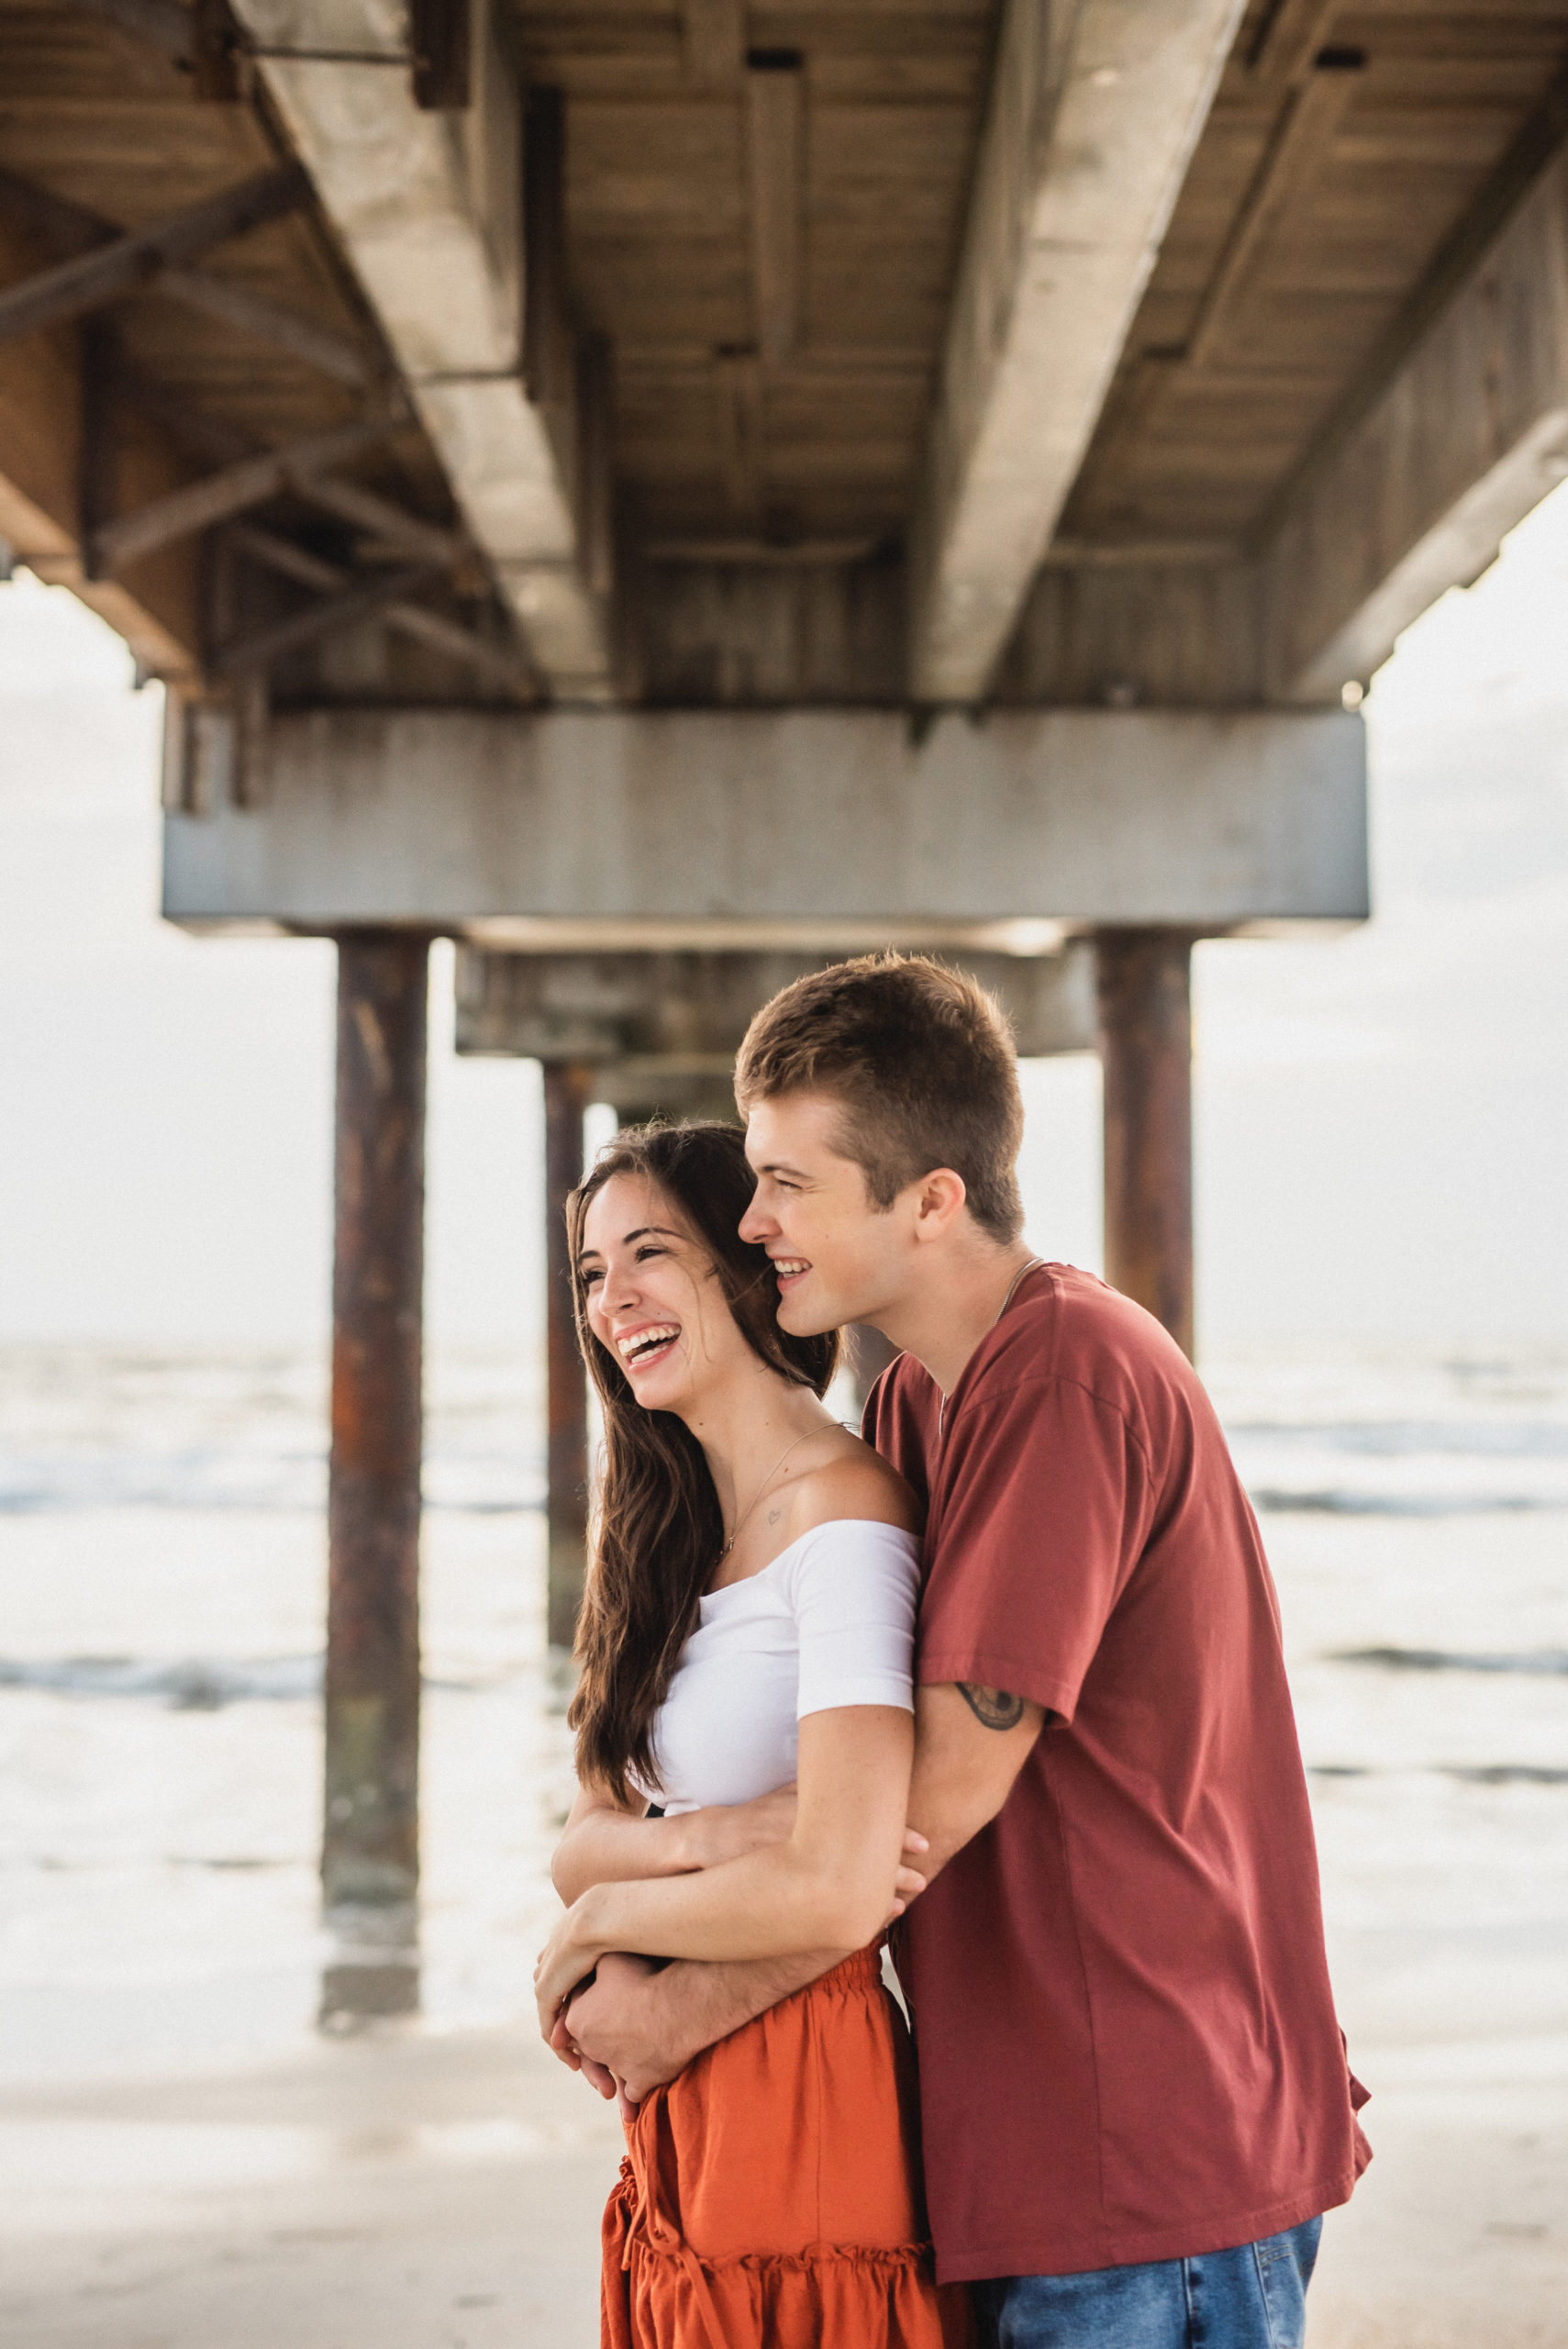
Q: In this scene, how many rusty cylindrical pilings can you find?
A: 3